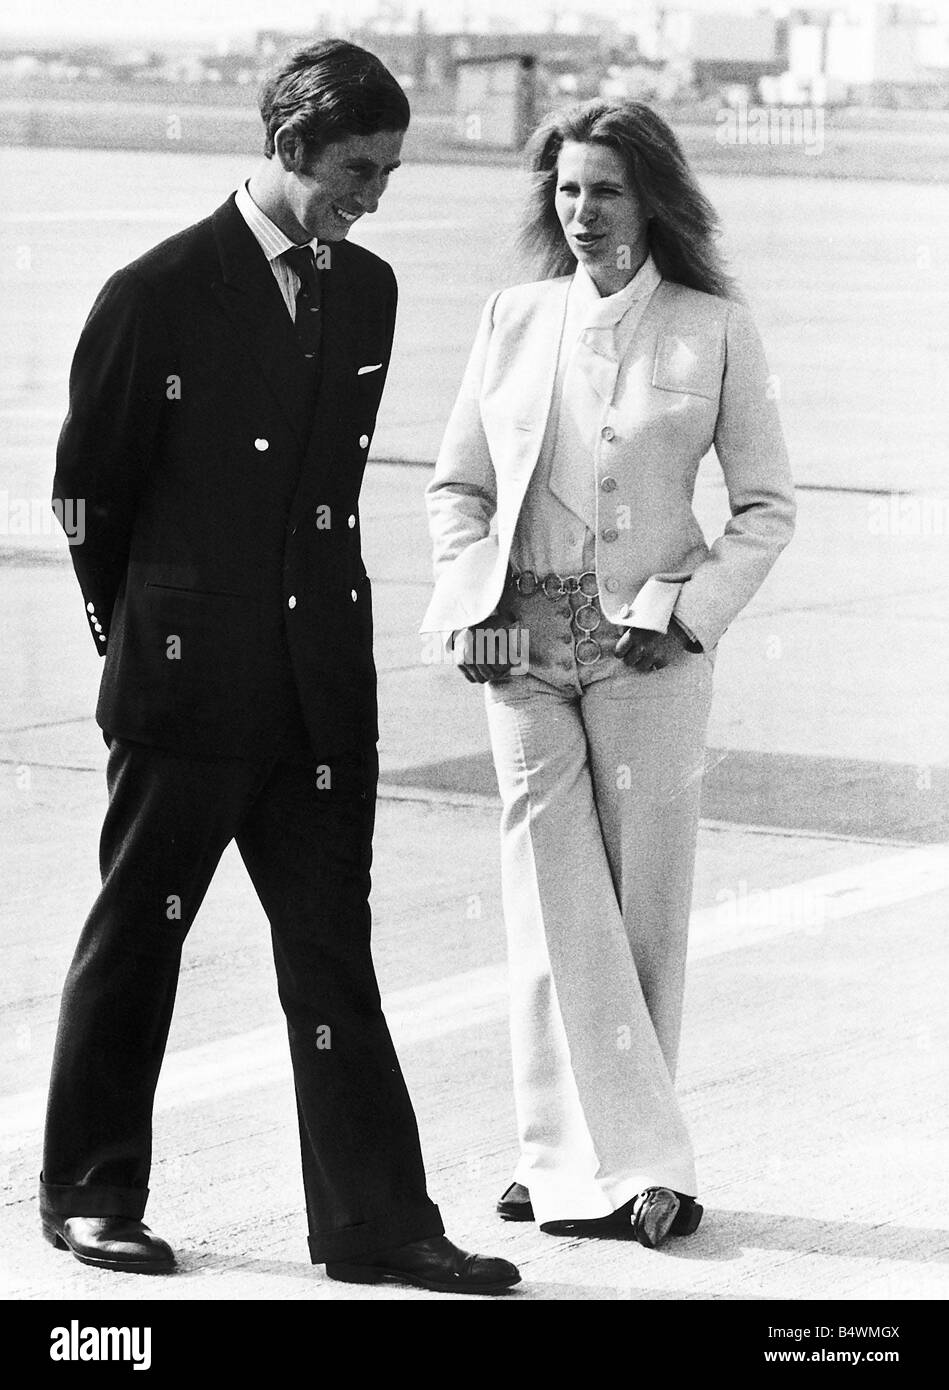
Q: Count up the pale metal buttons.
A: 9